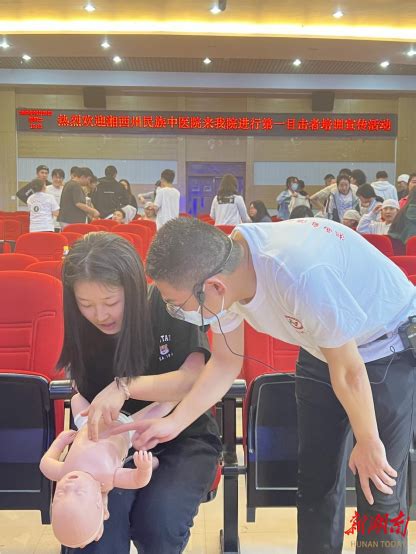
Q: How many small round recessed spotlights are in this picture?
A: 11